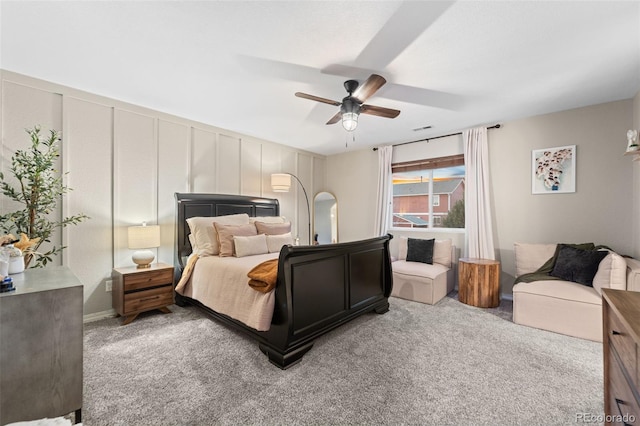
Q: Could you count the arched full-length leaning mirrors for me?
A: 1